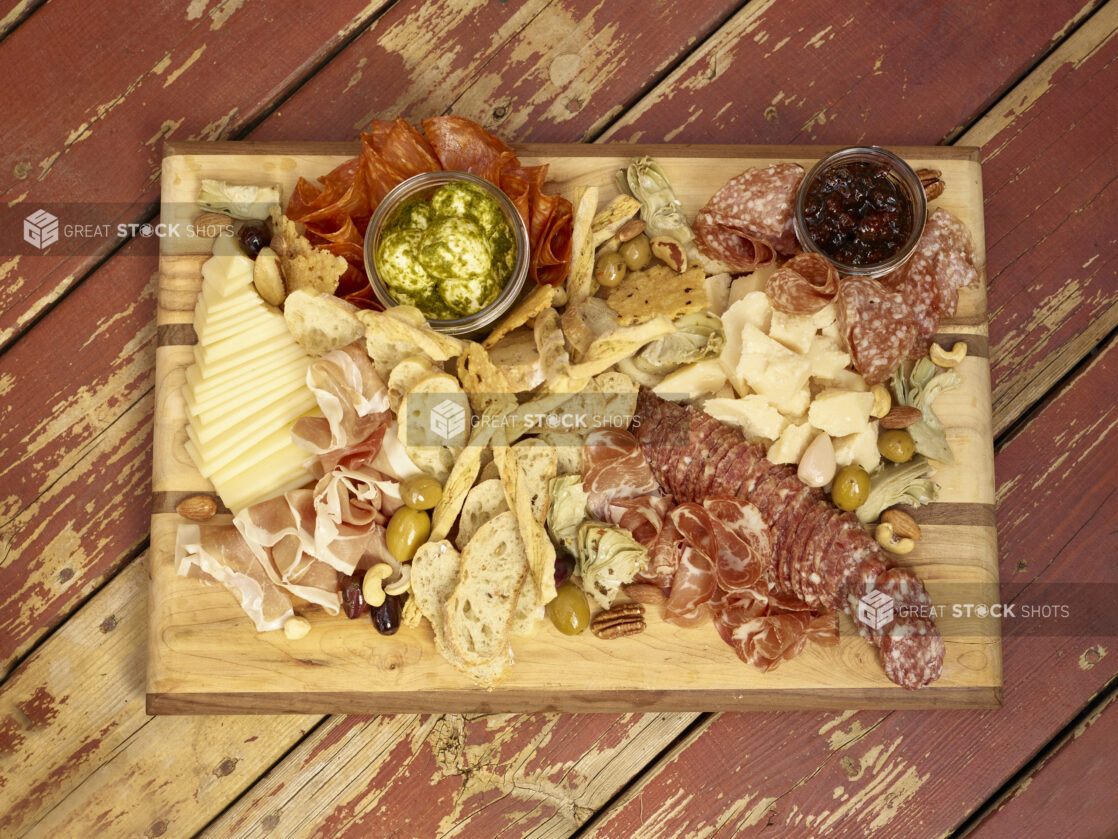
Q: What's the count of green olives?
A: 7